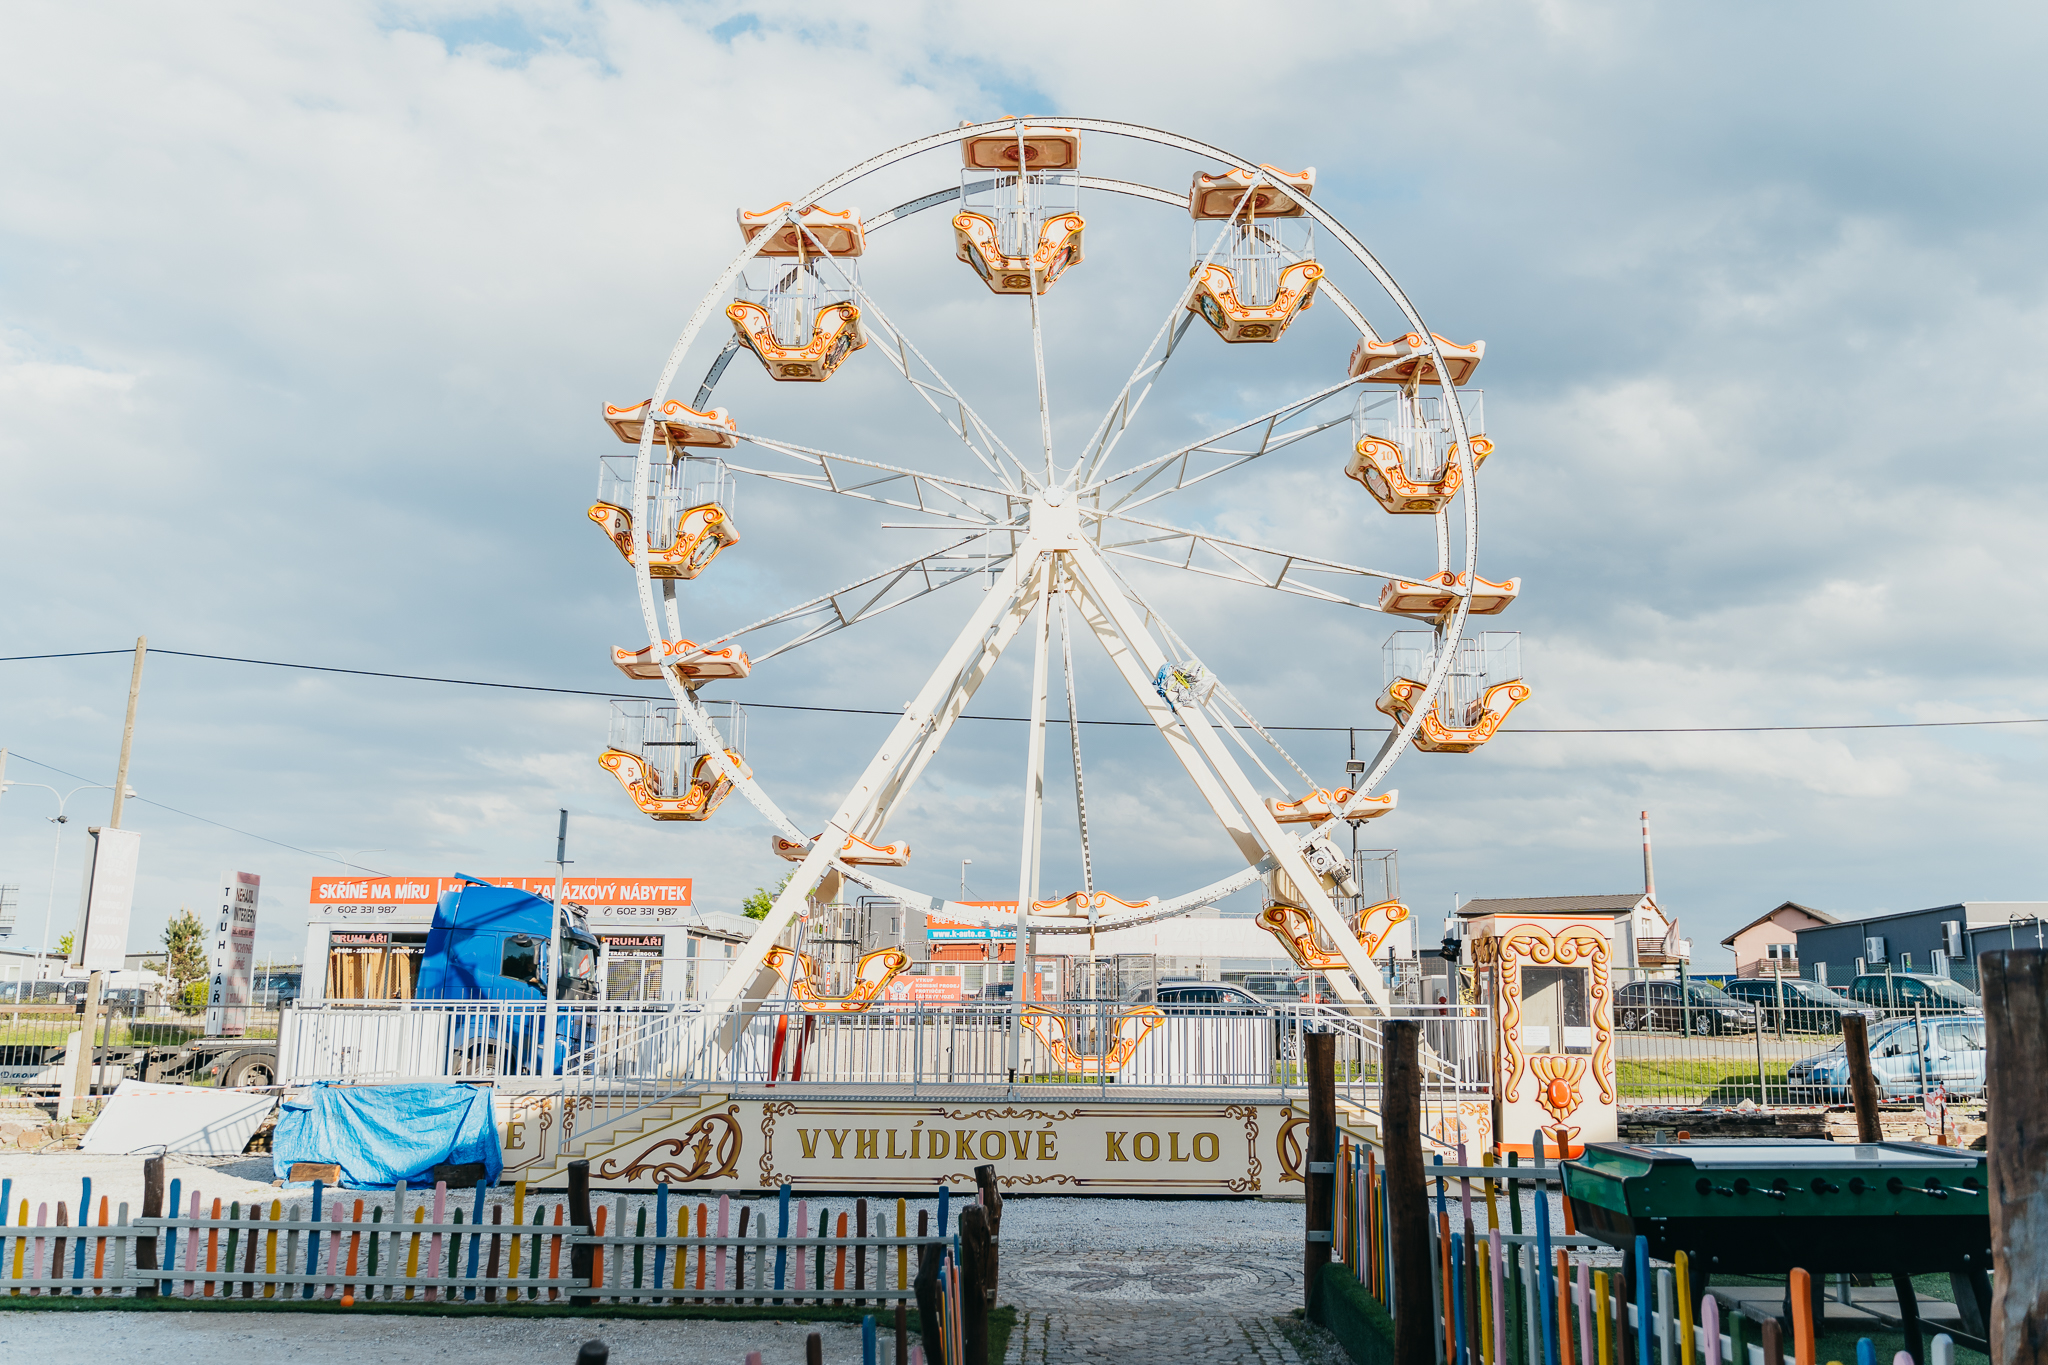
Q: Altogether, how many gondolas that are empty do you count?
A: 10